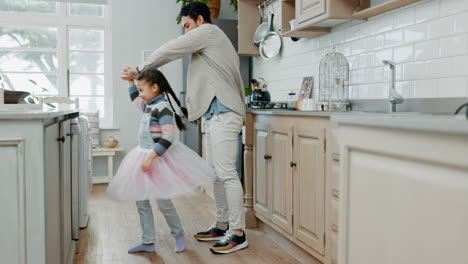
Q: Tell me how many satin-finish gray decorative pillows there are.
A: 0